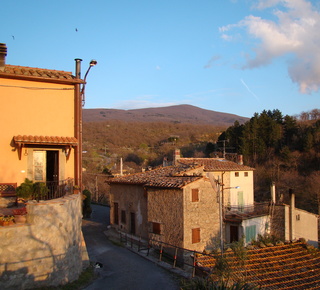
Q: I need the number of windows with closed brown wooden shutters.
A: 3